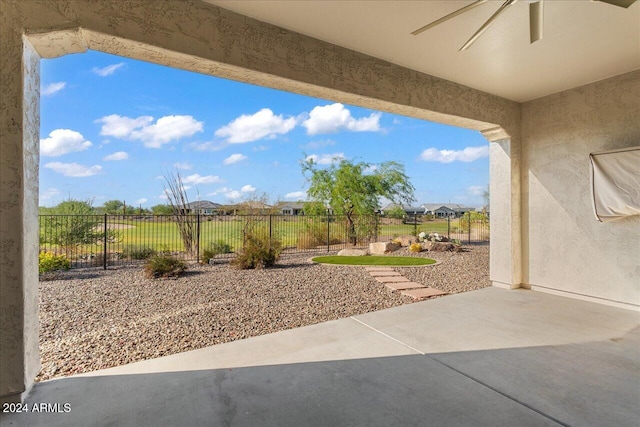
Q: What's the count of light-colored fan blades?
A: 4